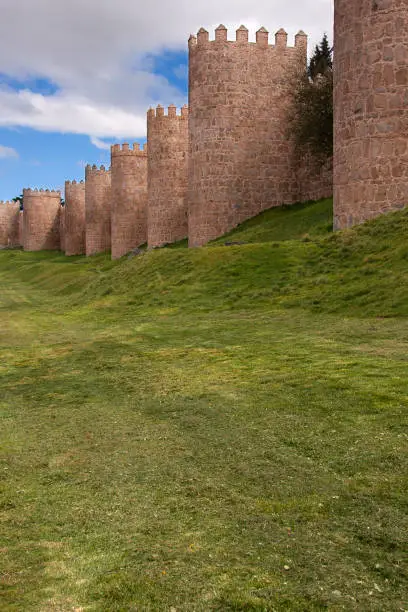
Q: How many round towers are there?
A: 8